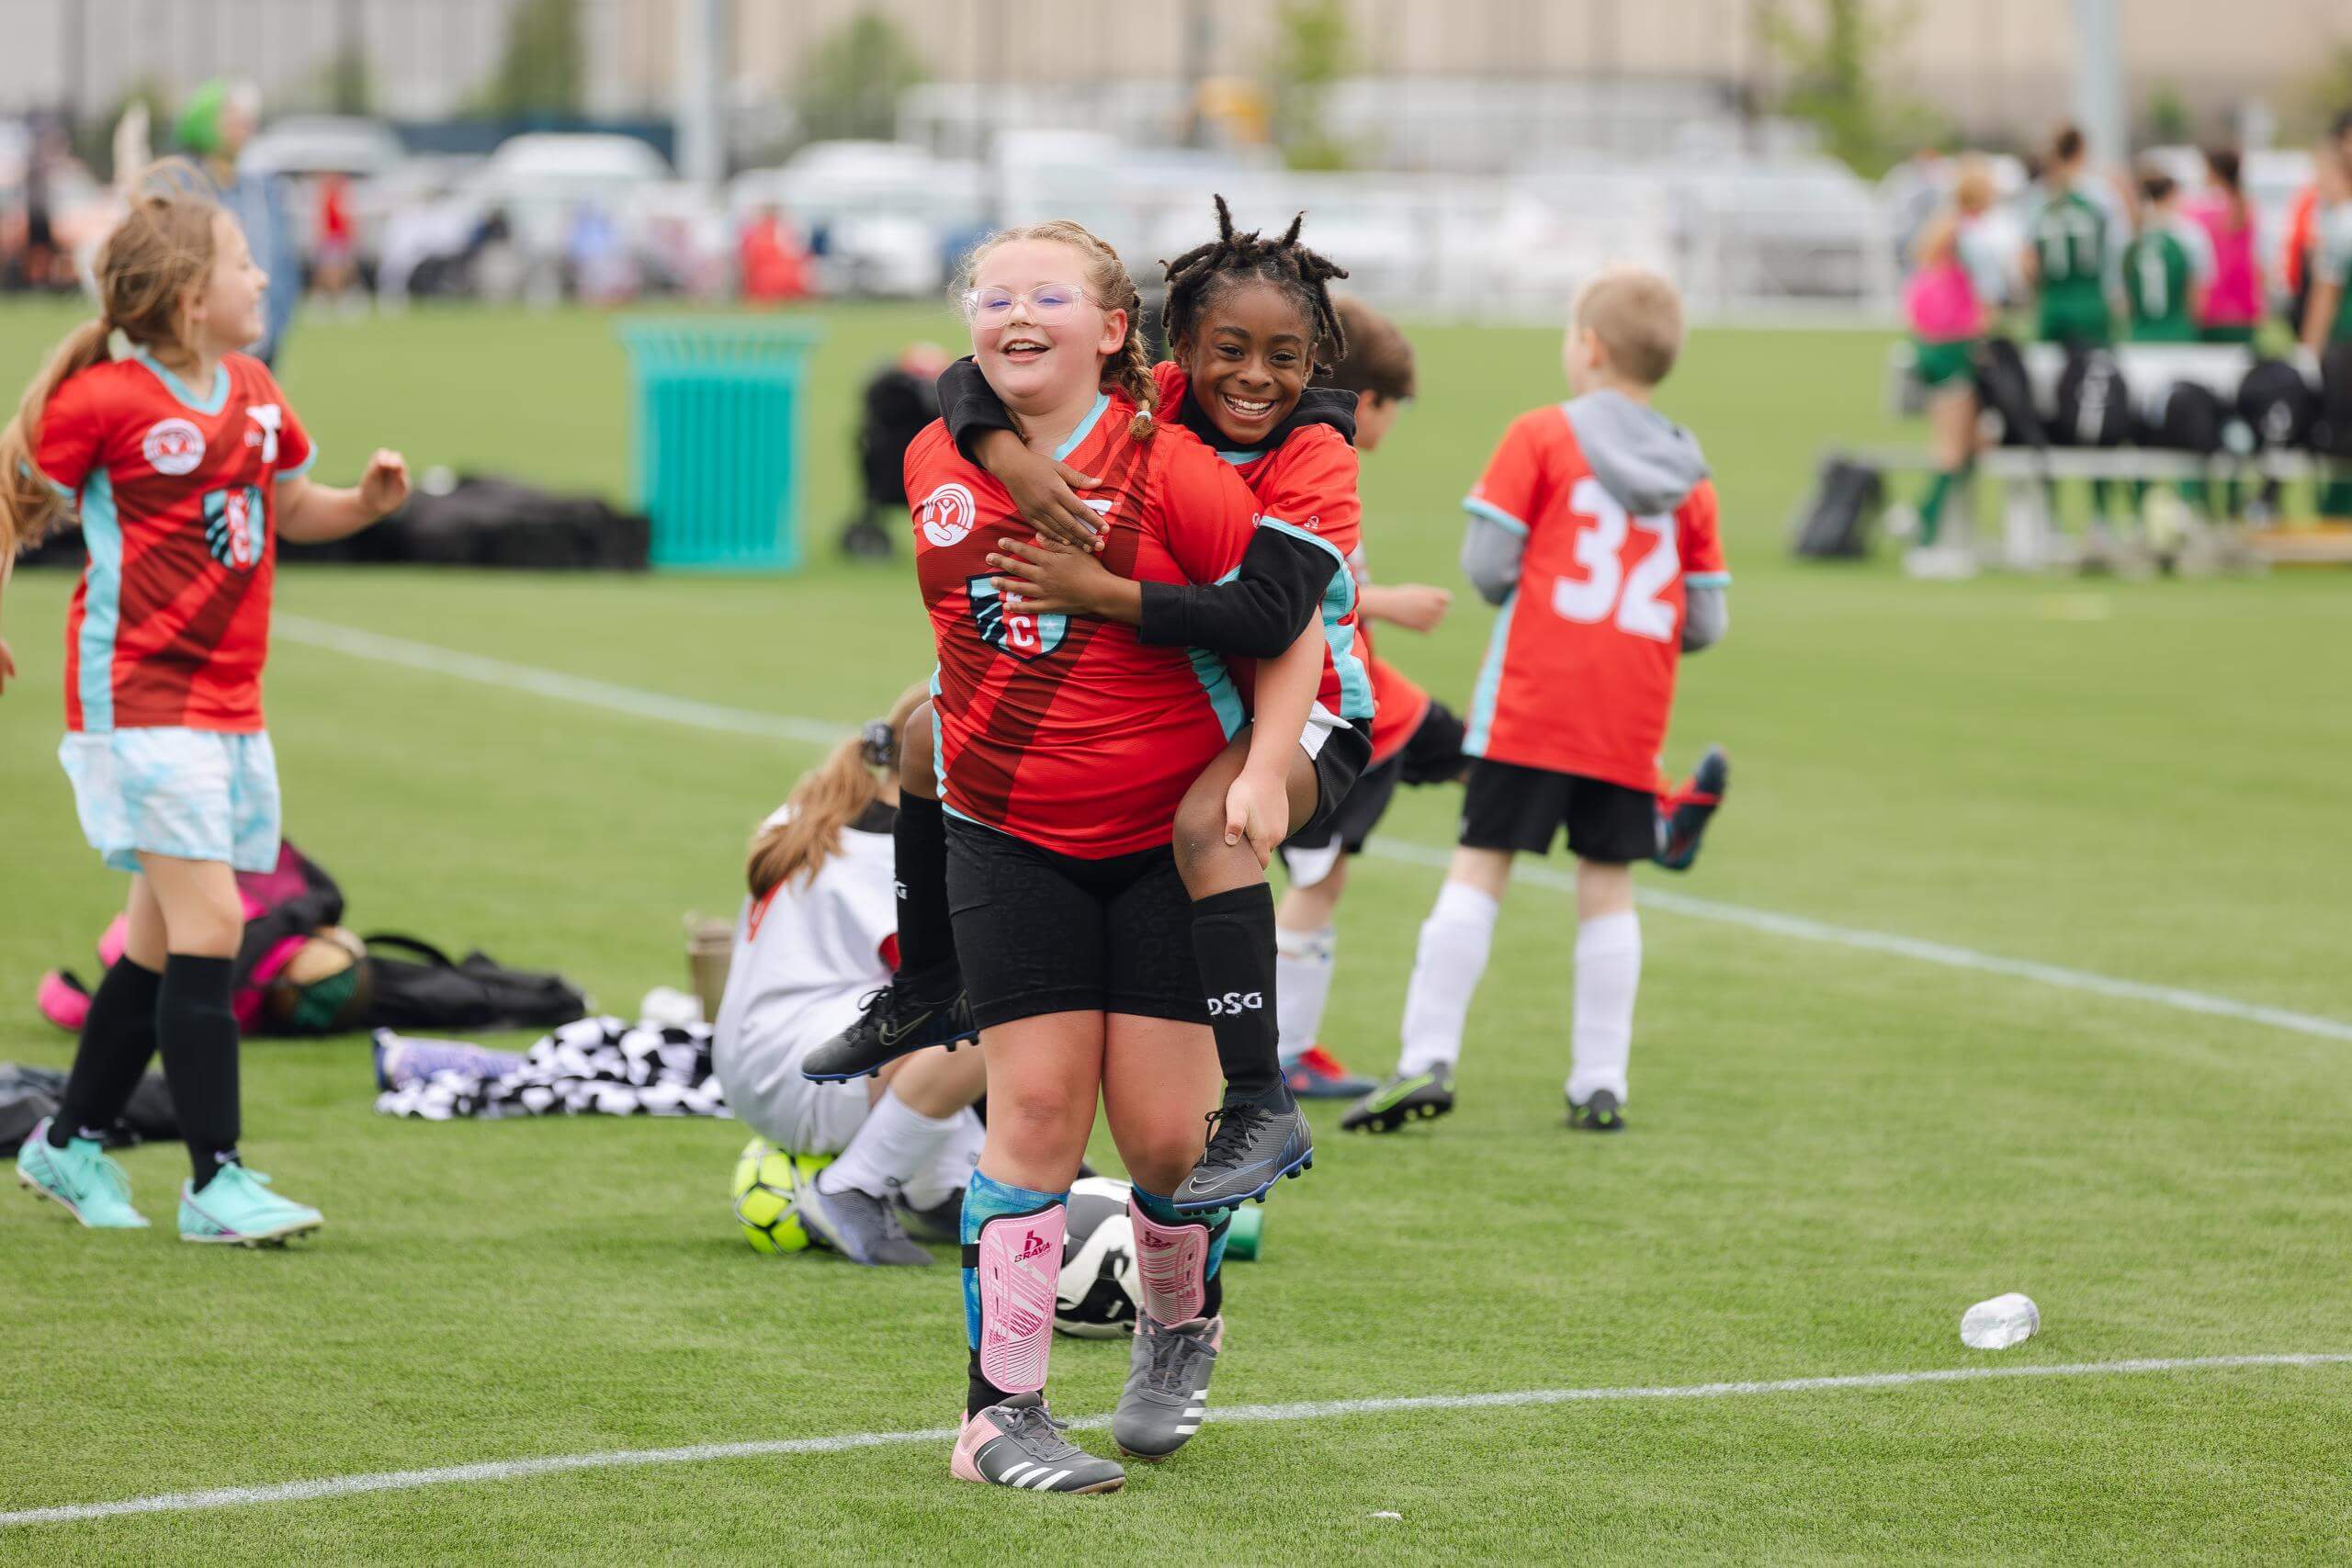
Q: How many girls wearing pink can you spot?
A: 3